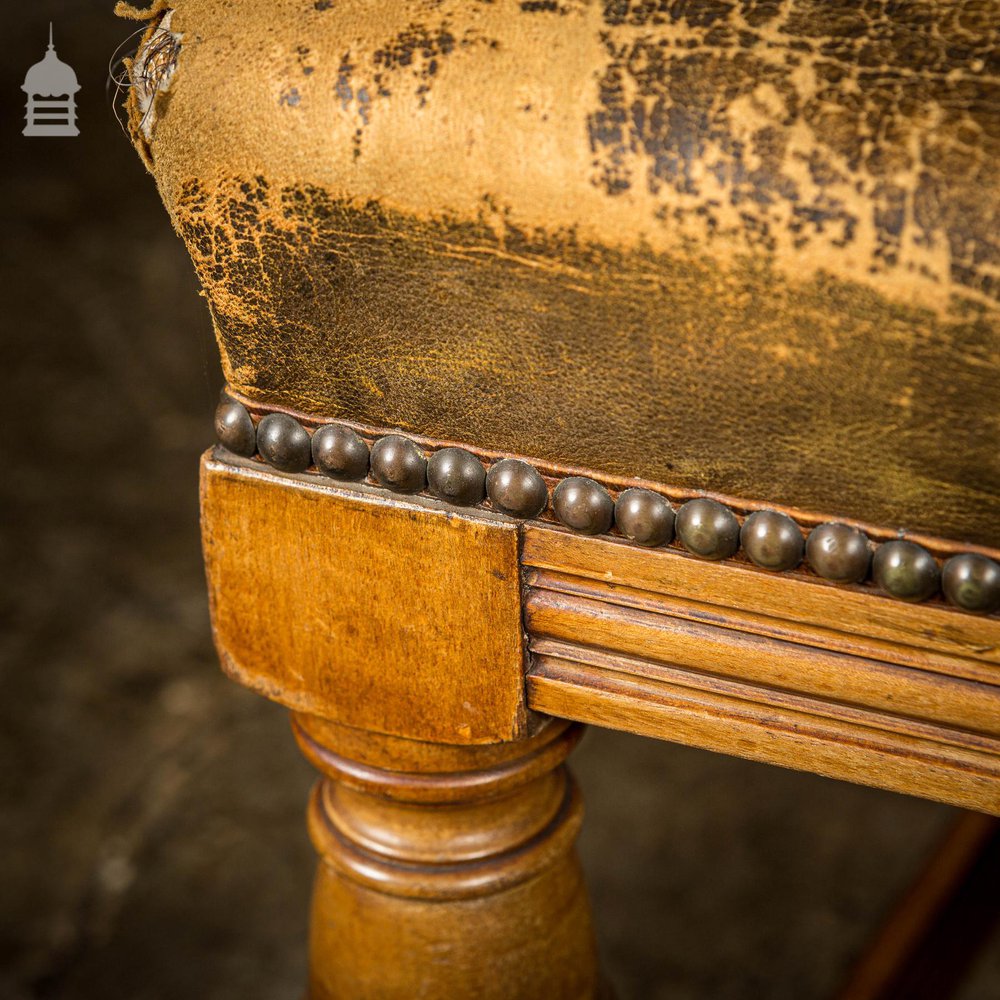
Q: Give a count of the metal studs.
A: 13